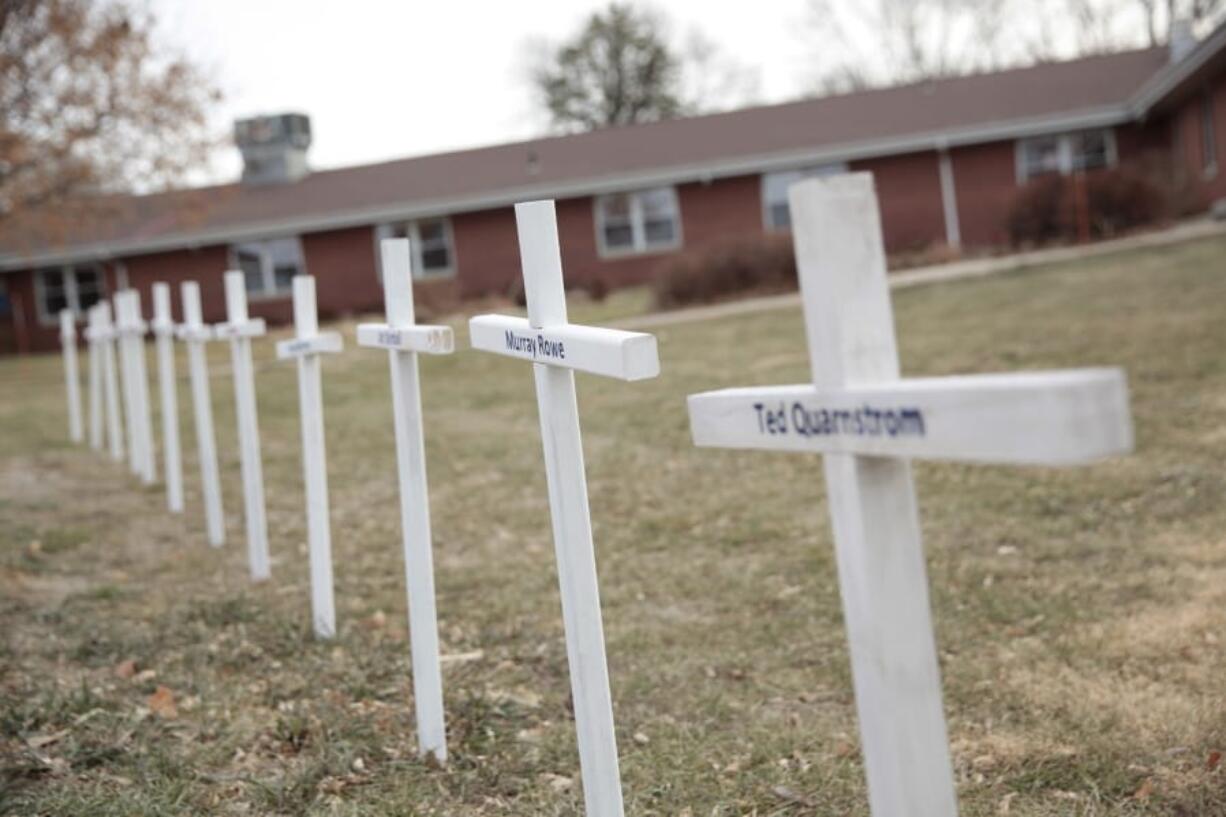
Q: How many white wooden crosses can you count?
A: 12